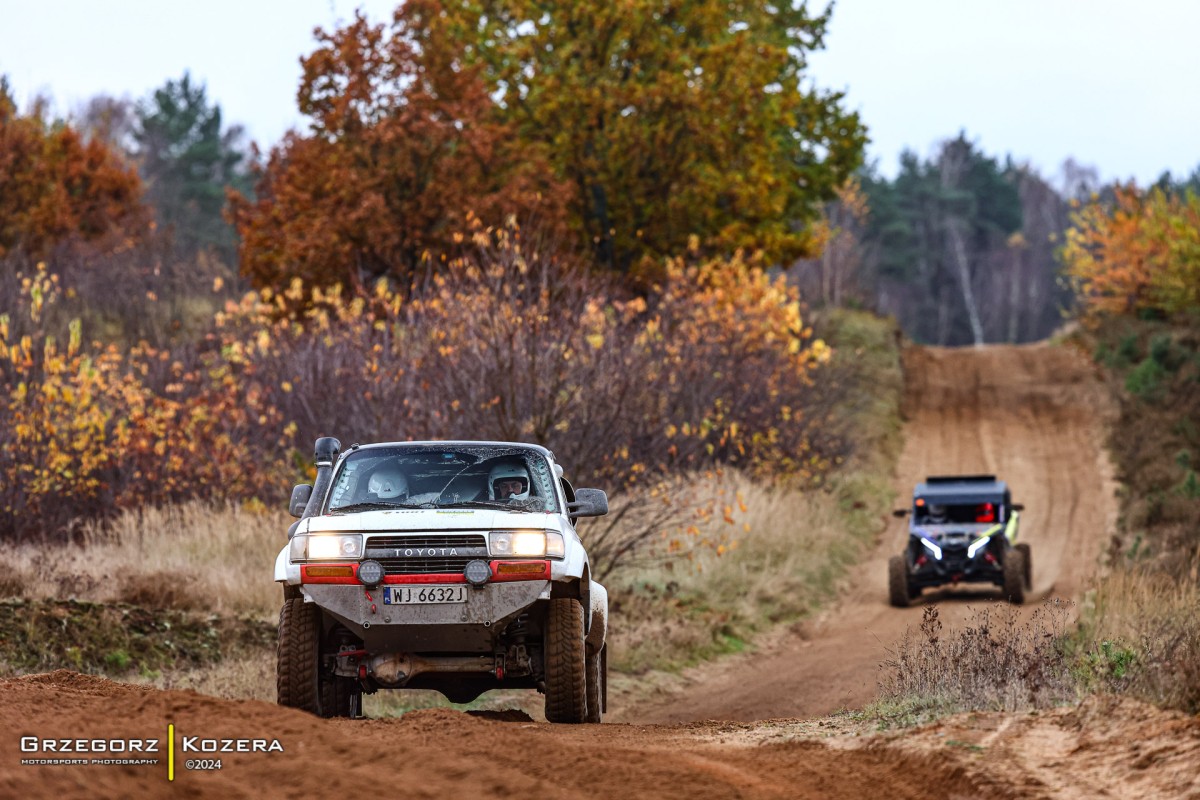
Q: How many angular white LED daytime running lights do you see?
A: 2